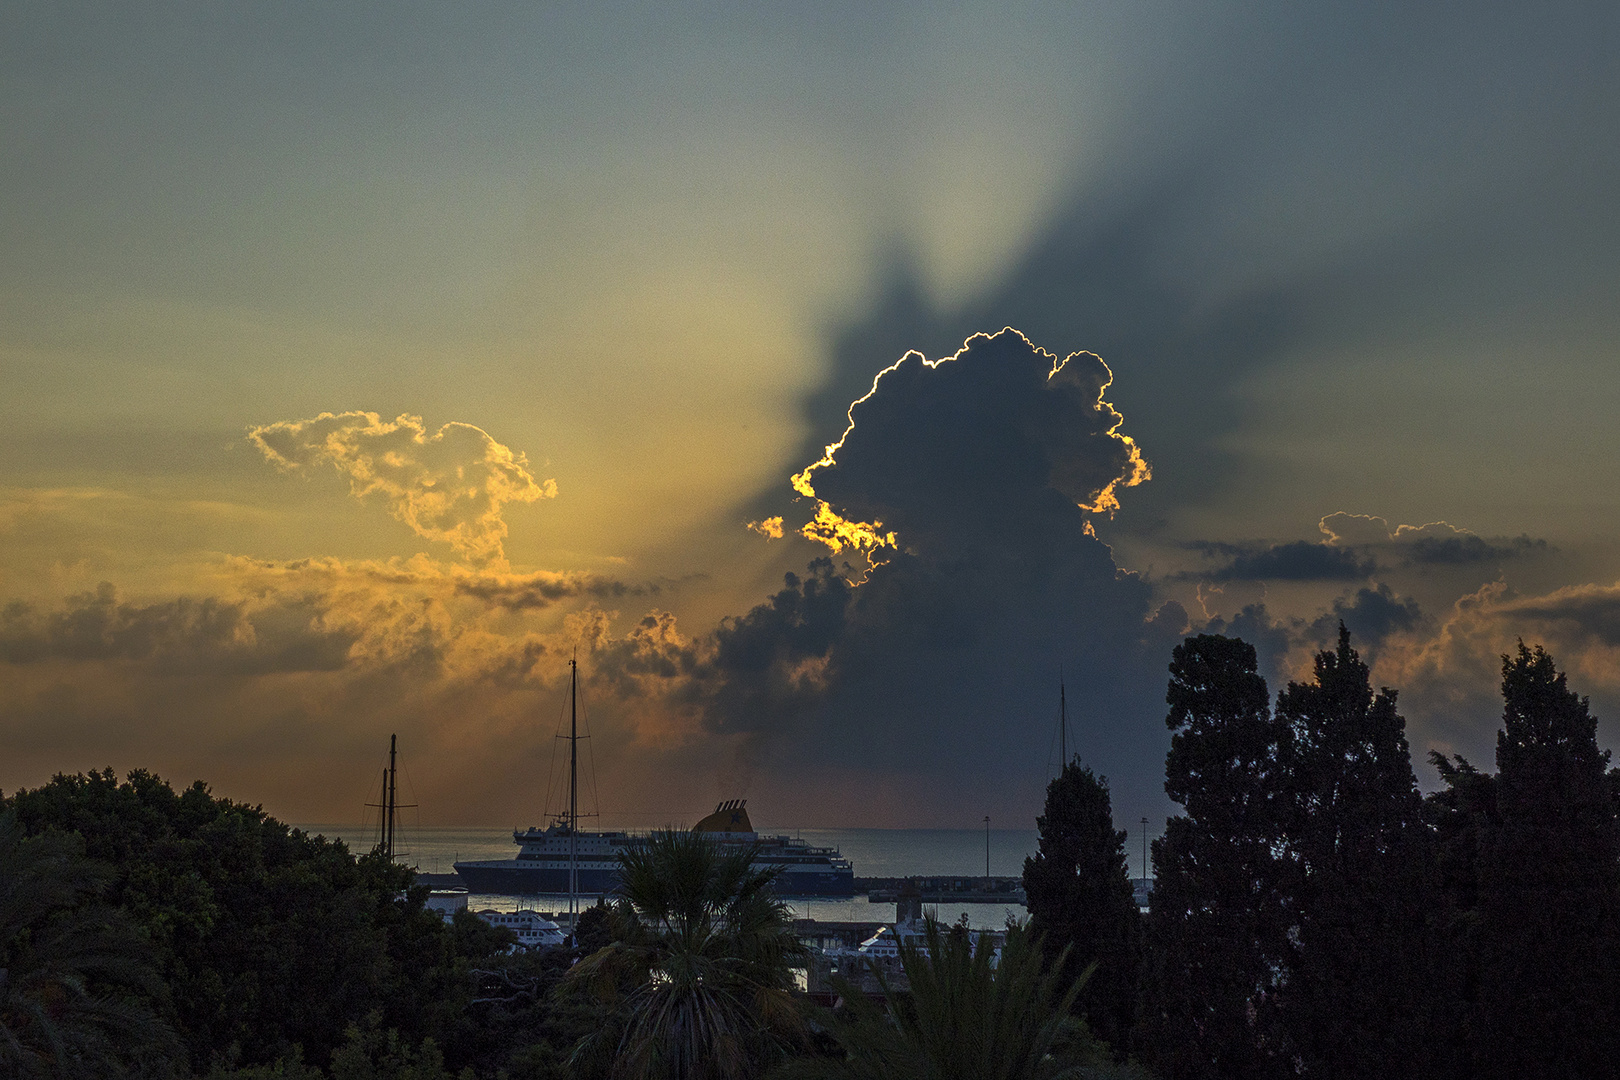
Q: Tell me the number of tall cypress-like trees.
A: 4